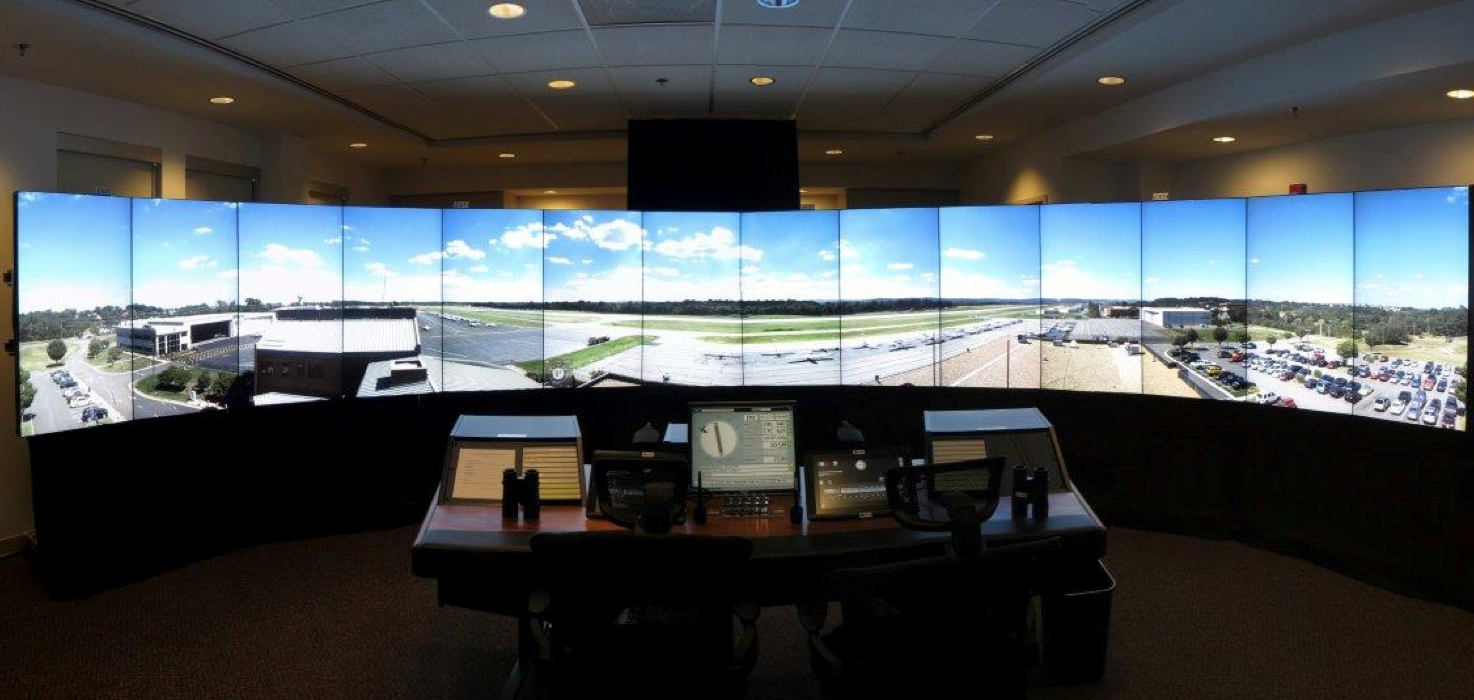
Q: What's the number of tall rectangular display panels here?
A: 14